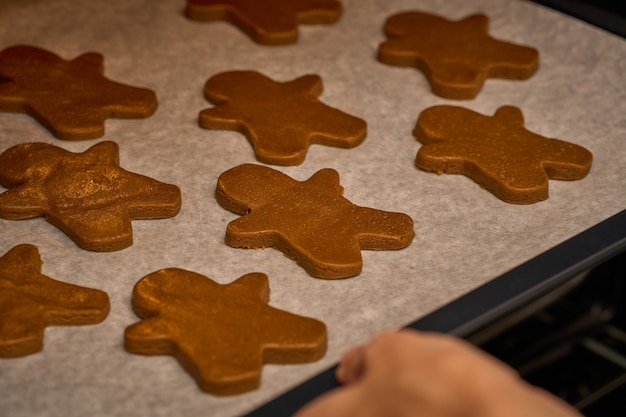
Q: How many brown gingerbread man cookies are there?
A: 9